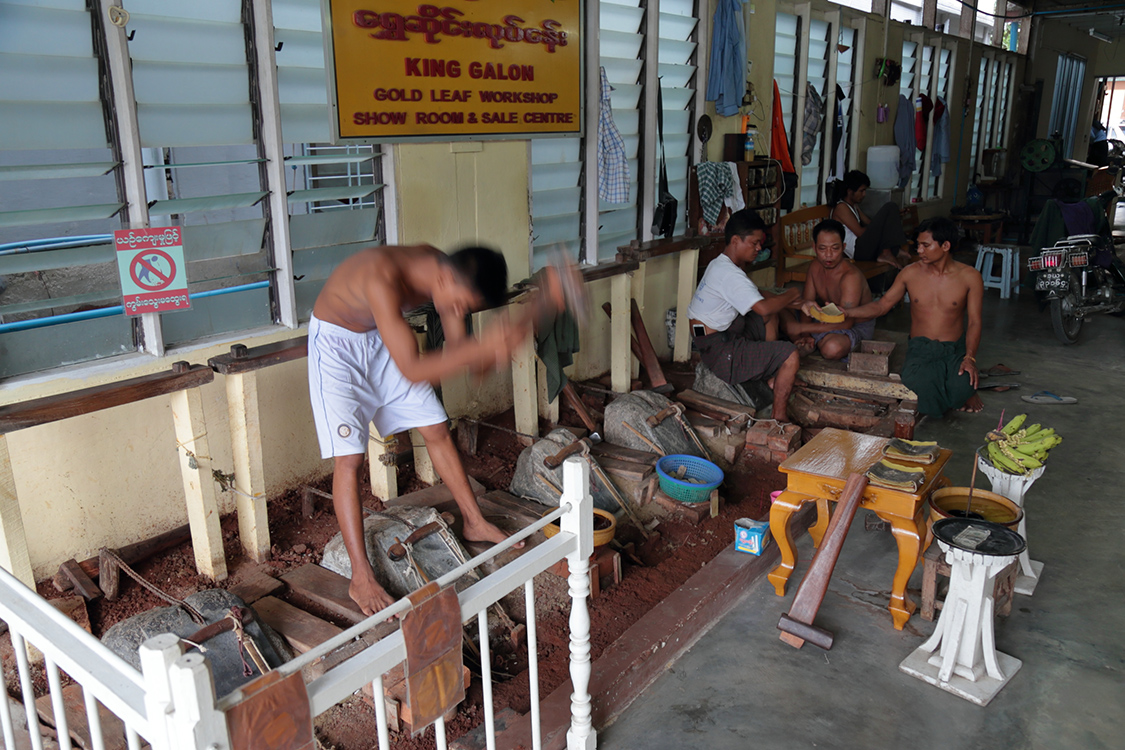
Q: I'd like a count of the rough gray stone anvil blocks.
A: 5